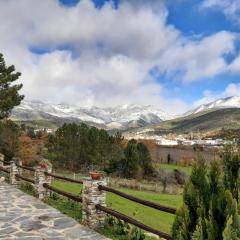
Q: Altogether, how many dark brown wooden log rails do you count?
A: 8